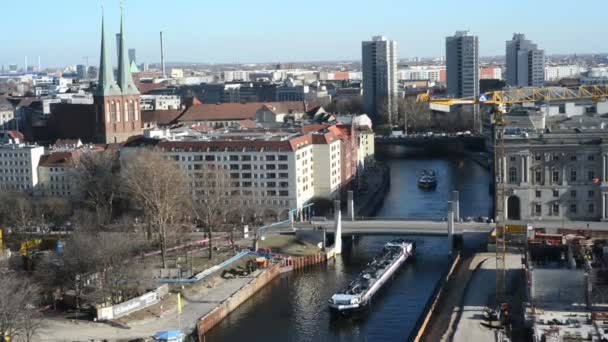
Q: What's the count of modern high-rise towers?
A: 3